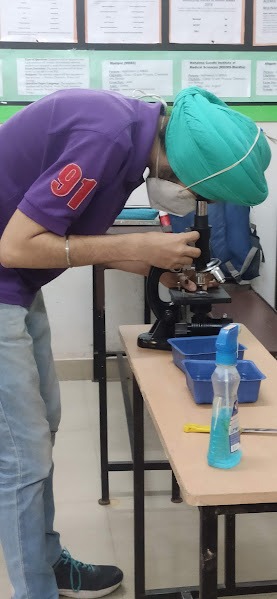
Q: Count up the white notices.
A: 8